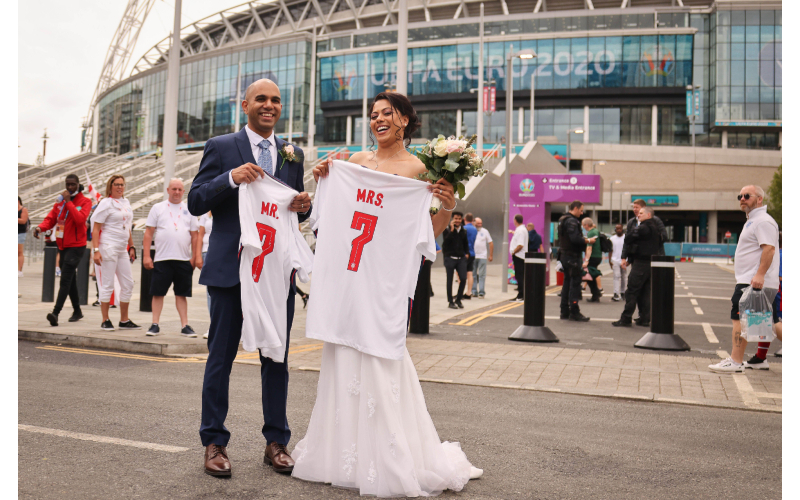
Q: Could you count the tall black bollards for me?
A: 6